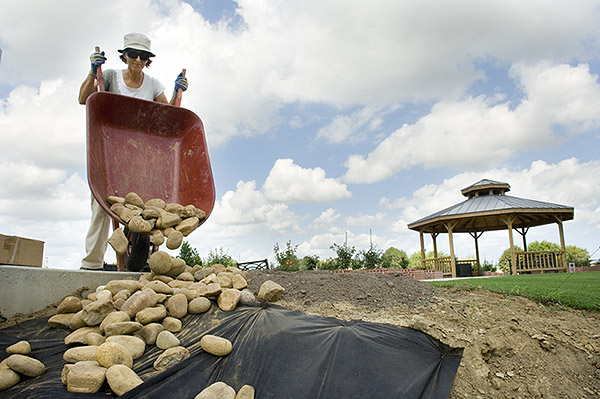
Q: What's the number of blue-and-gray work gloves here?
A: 2